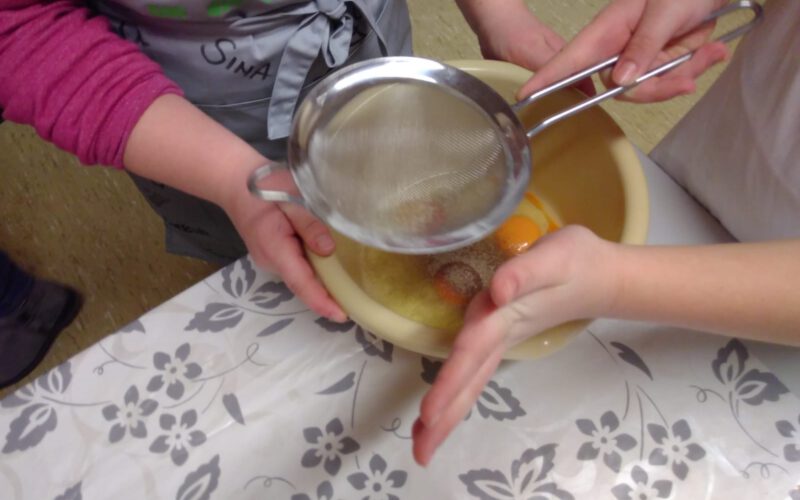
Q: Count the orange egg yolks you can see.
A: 2